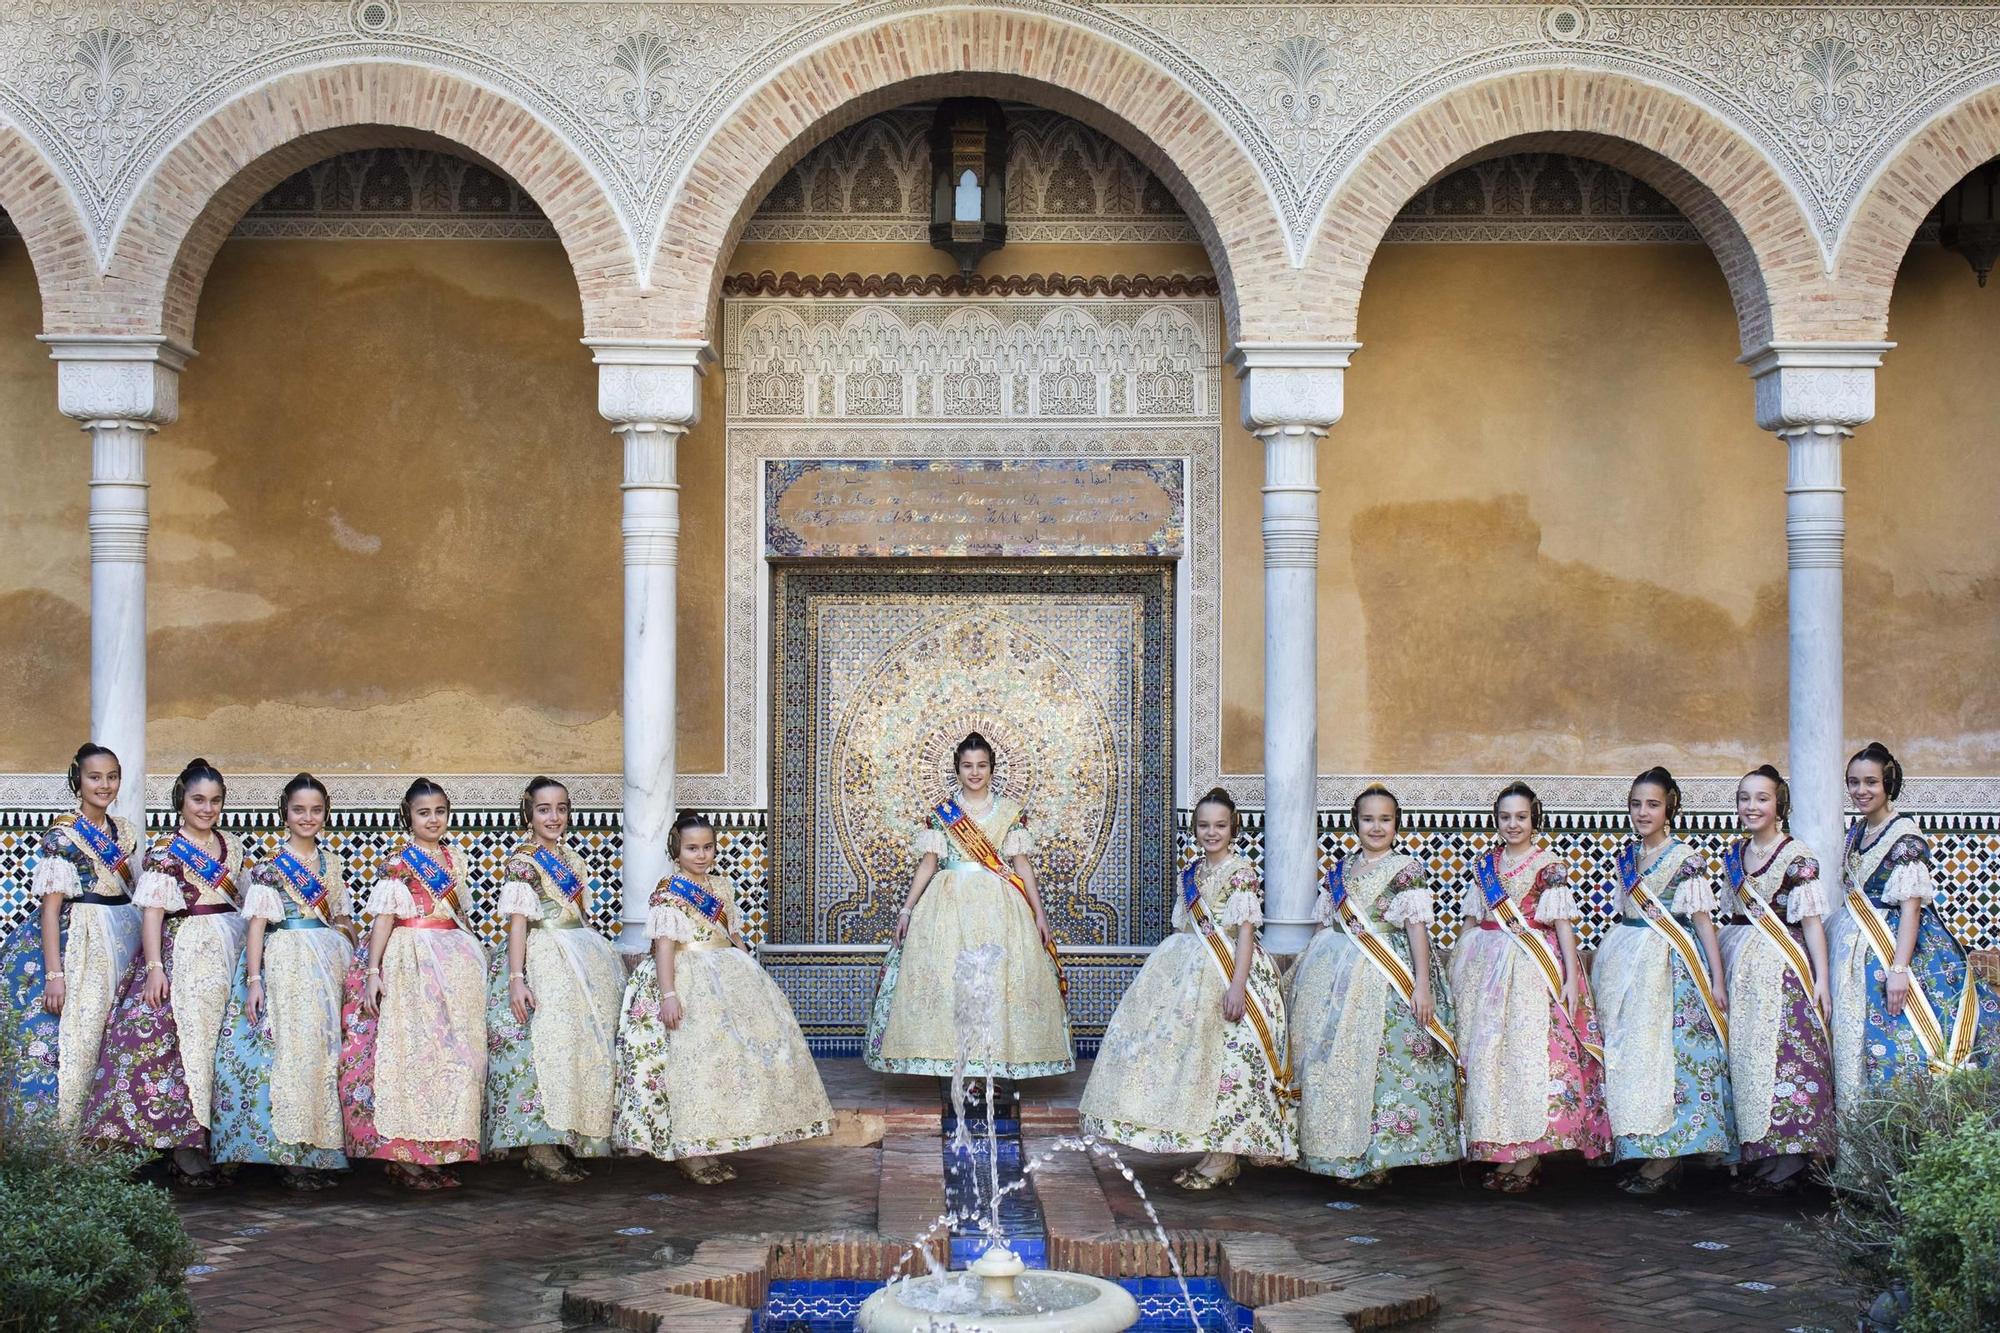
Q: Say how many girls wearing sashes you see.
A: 13